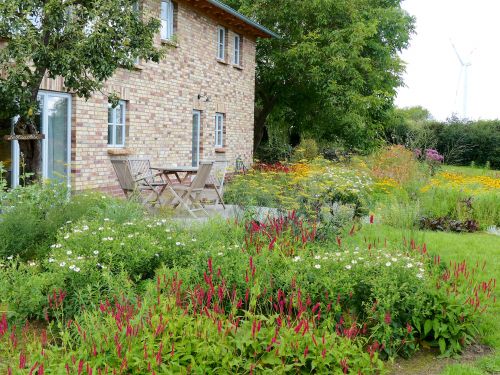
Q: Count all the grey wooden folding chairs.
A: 4